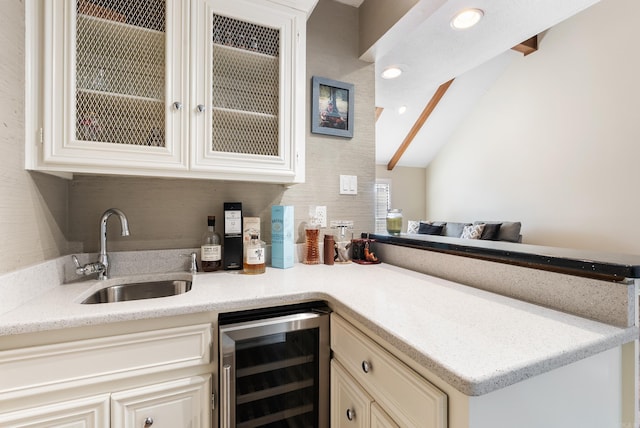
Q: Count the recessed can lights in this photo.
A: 3